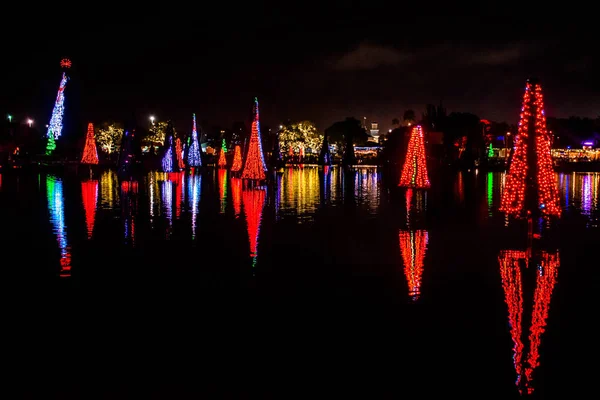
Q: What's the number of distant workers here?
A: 0